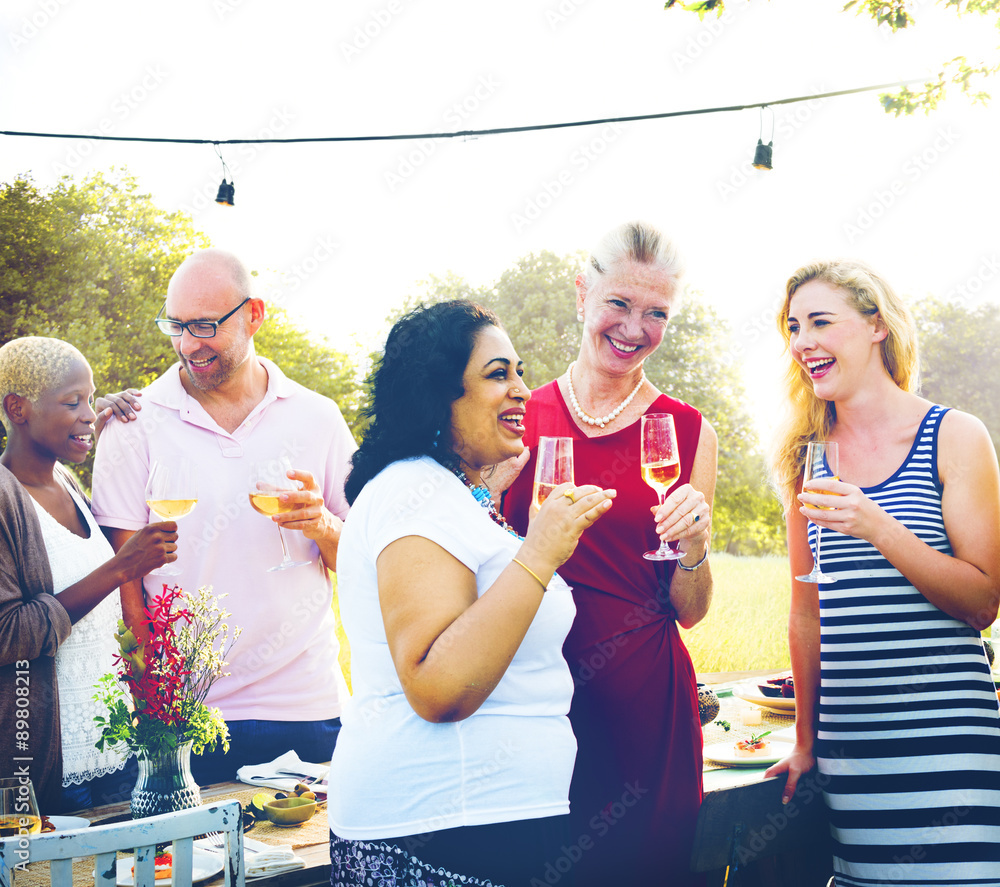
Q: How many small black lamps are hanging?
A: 2